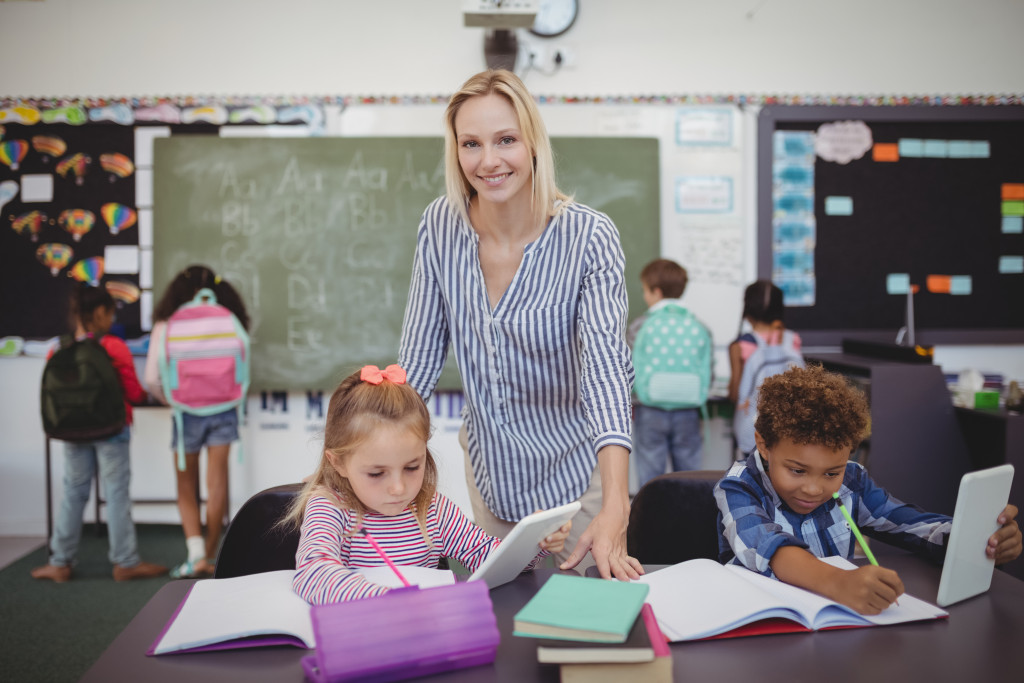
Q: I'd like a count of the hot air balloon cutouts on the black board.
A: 10